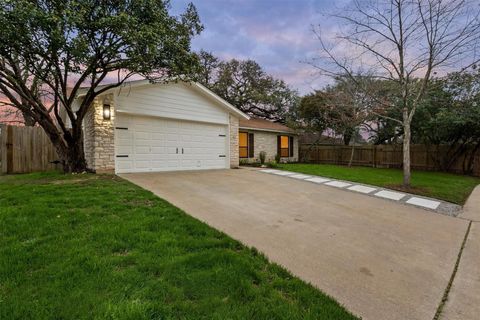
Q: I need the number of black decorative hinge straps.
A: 4